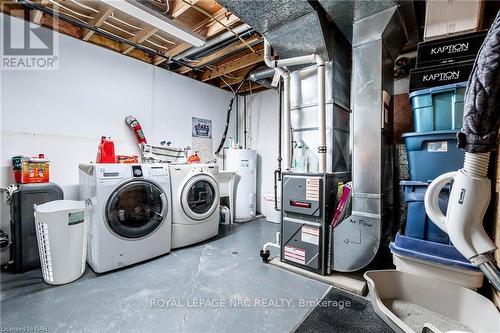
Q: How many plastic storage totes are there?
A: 4